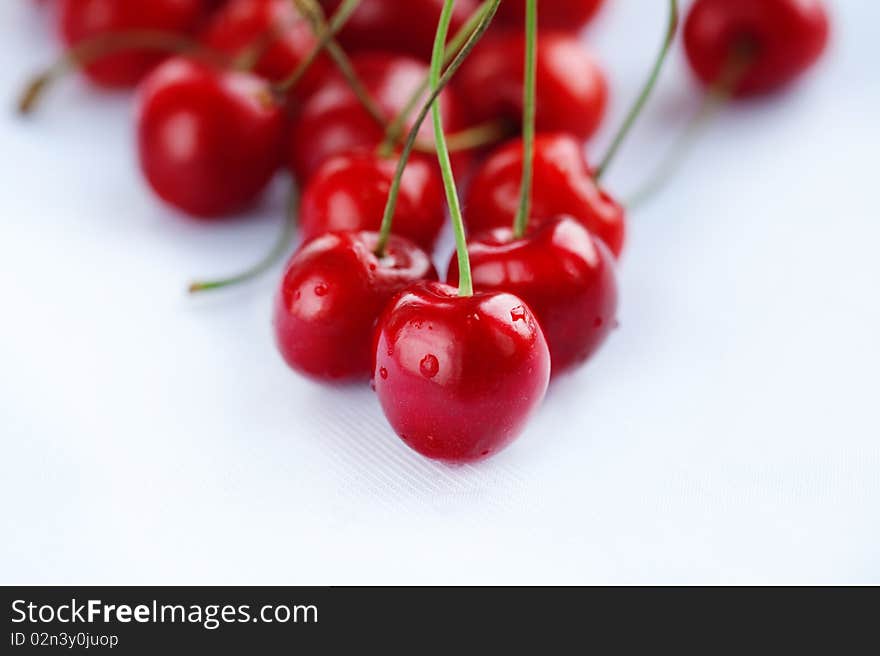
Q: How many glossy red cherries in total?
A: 13